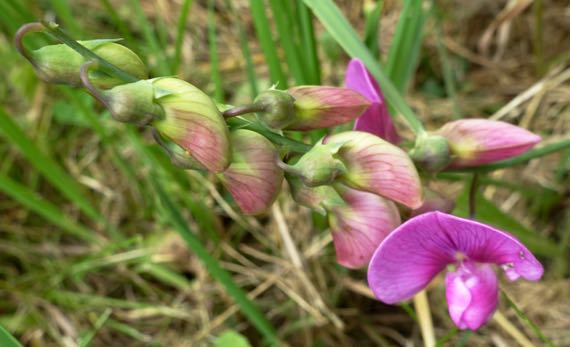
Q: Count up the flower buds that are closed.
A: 7